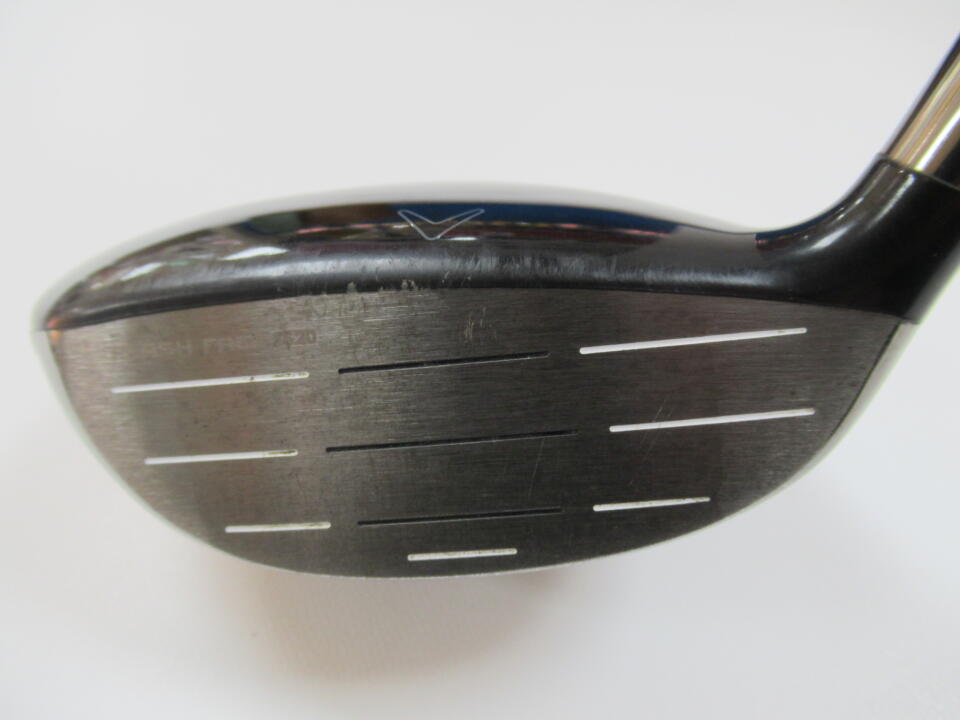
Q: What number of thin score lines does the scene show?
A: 10